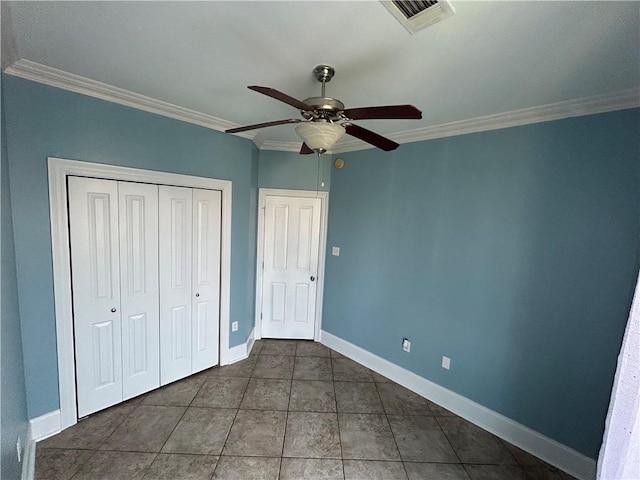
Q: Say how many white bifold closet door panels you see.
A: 4